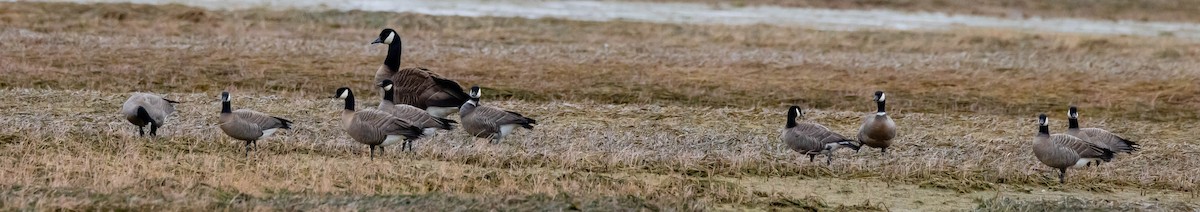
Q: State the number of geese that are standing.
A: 10